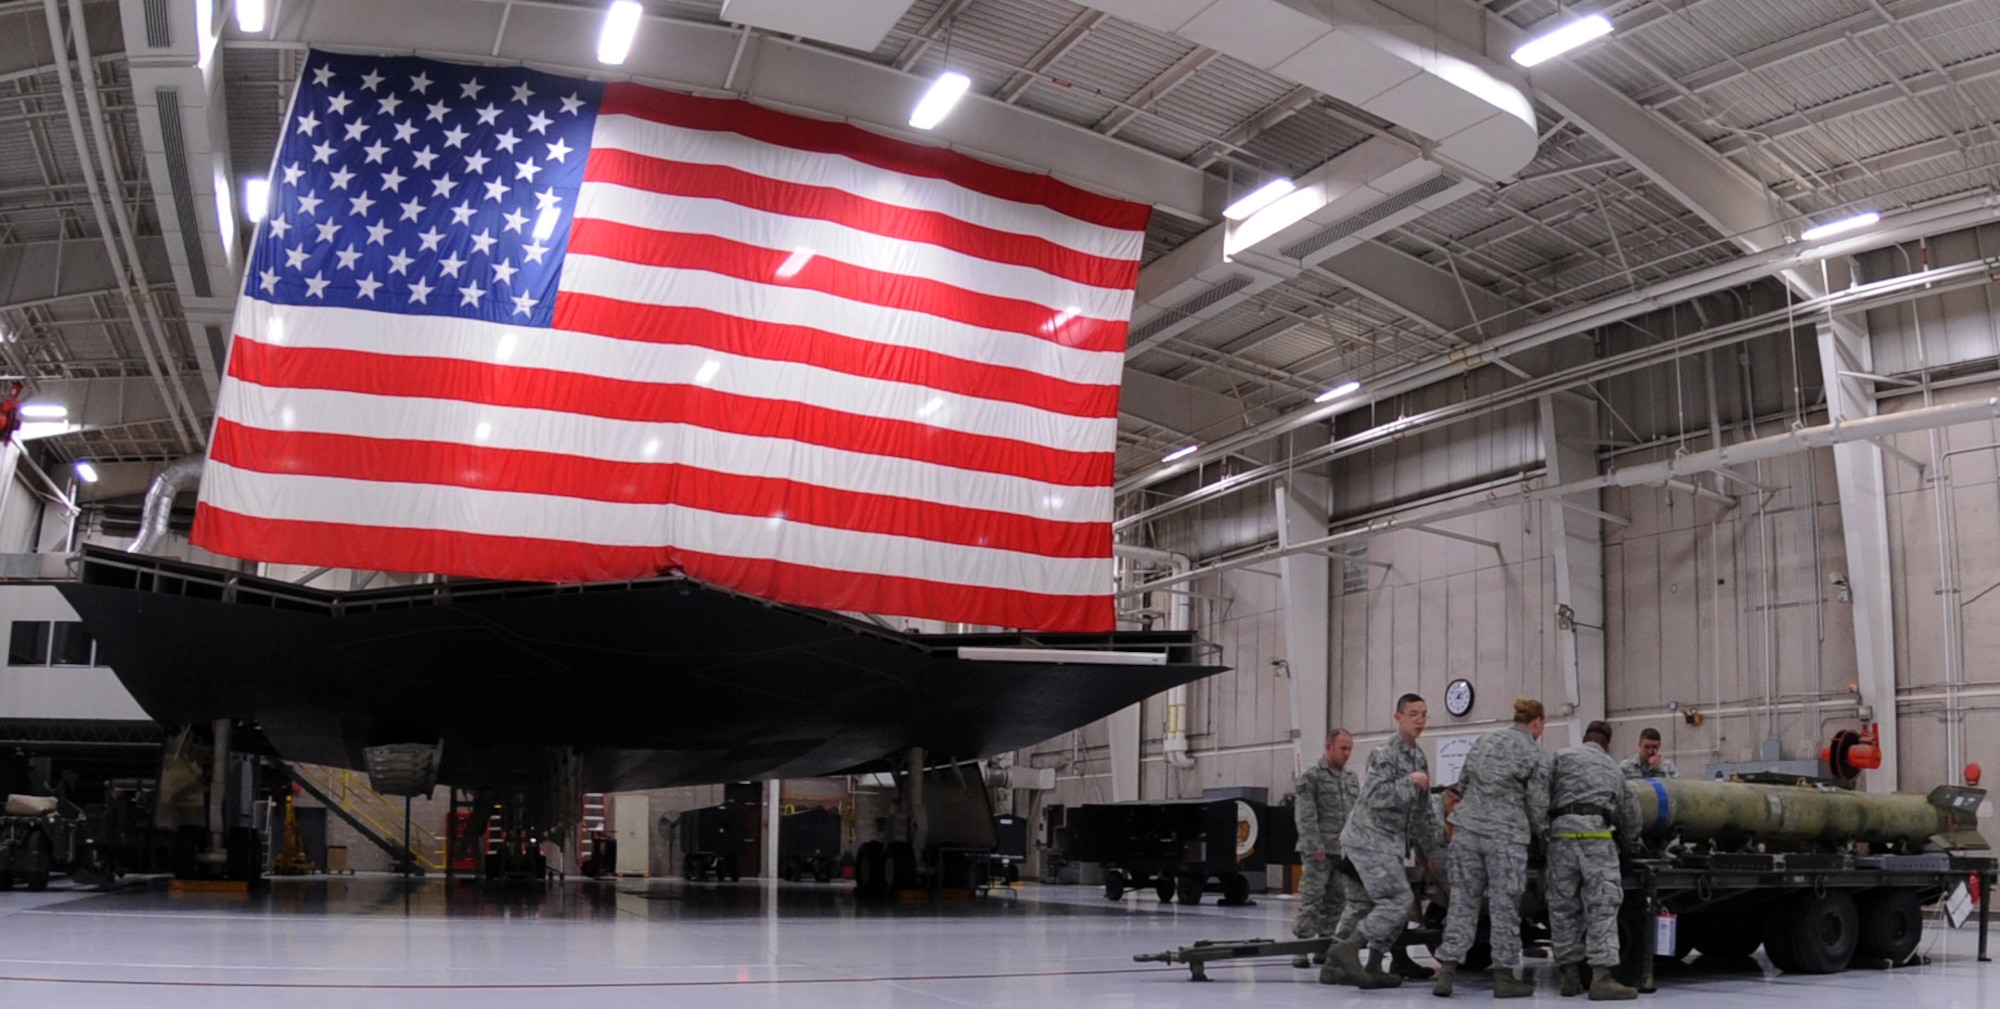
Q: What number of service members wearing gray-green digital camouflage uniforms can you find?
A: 6